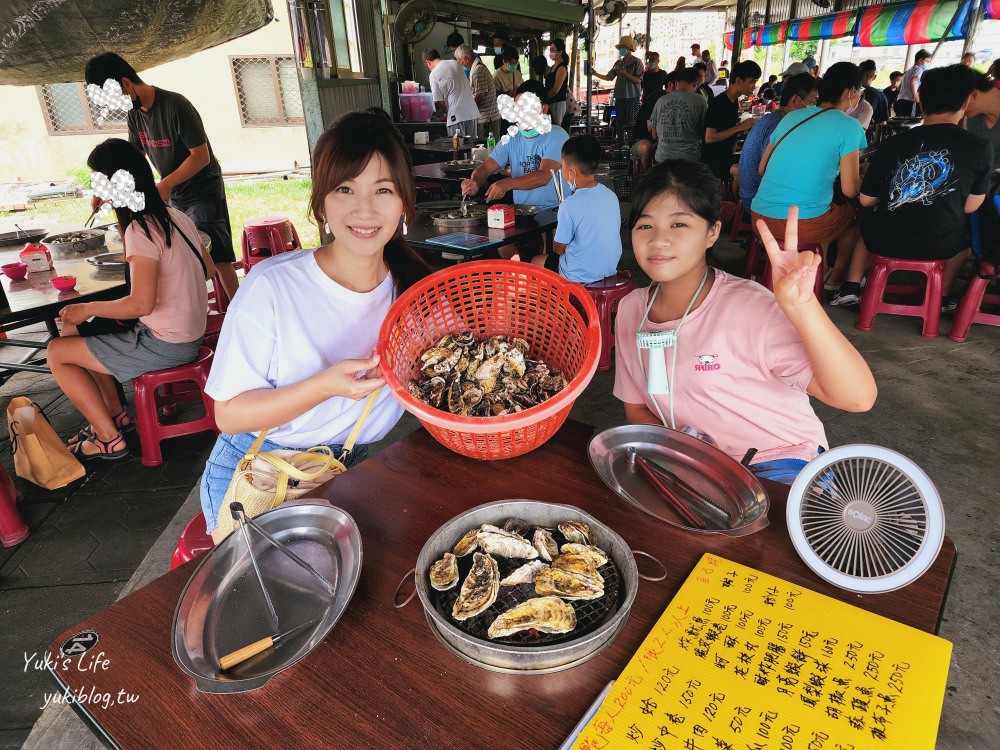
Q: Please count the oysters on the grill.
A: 12